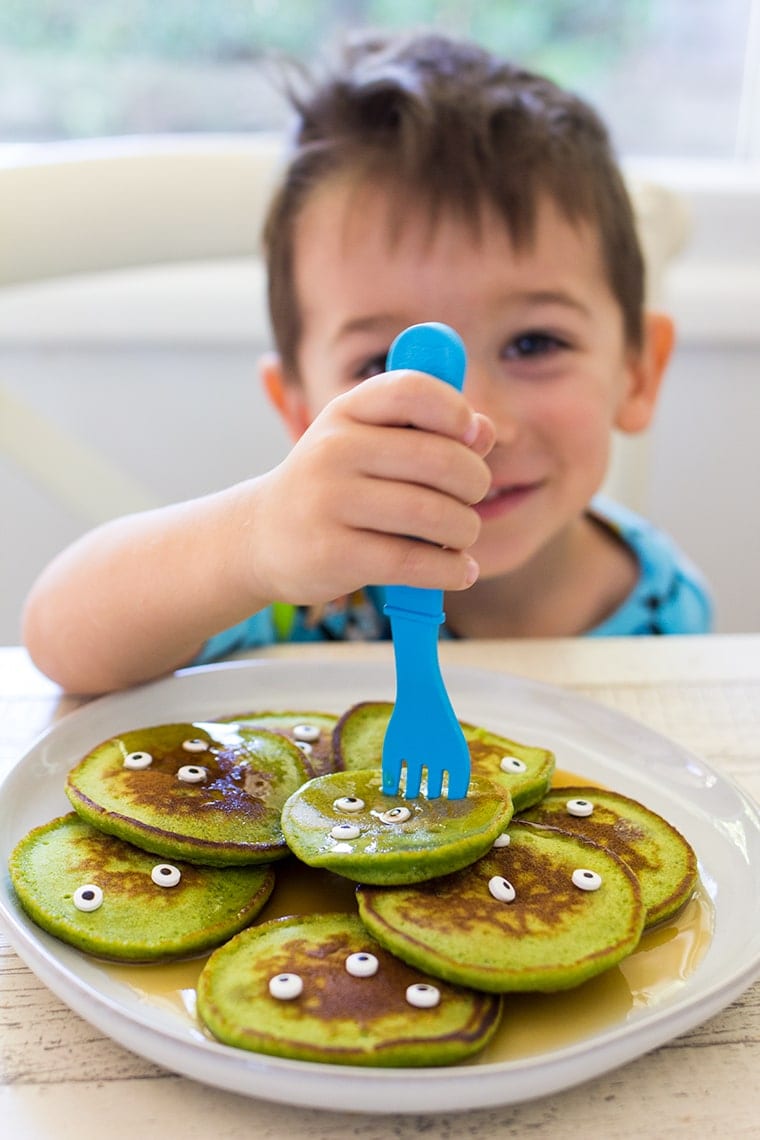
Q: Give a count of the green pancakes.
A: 8